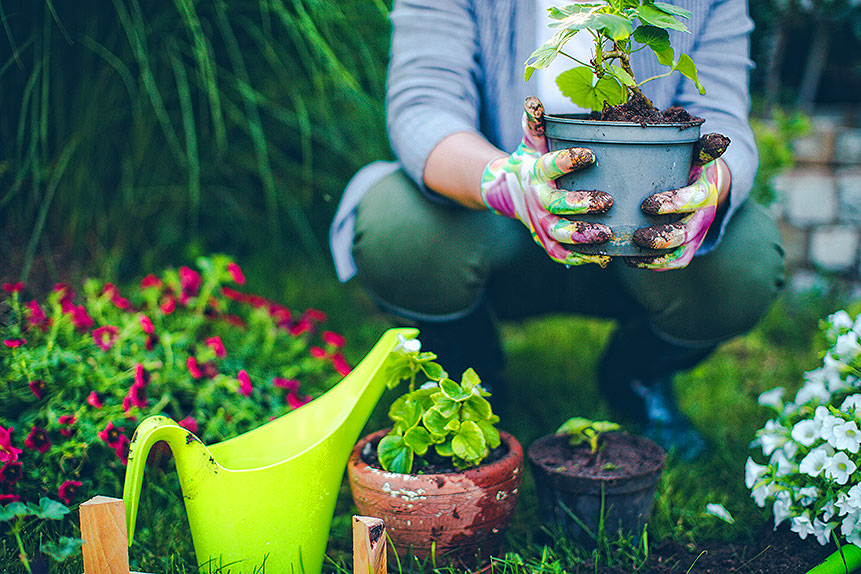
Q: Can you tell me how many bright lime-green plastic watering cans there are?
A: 1